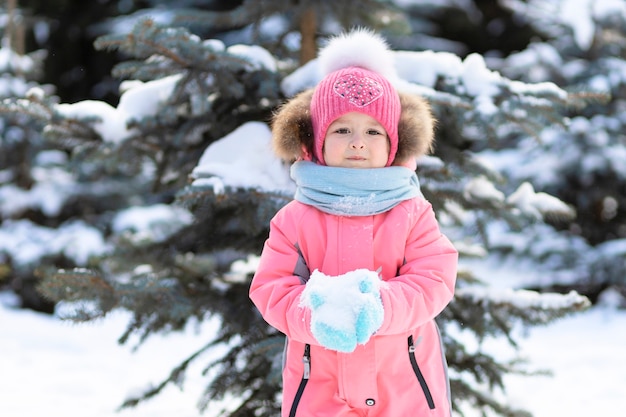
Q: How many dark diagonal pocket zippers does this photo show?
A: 2